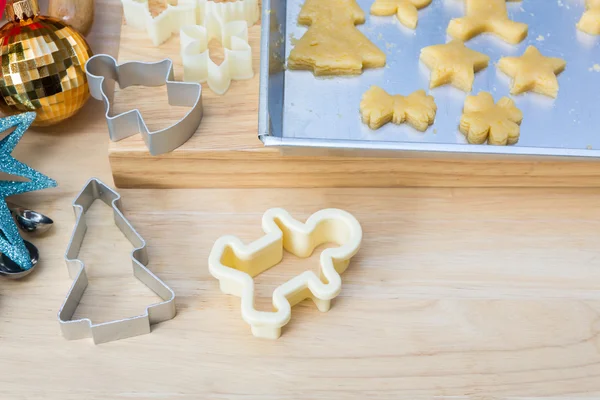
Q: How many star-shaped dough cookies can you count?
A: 2